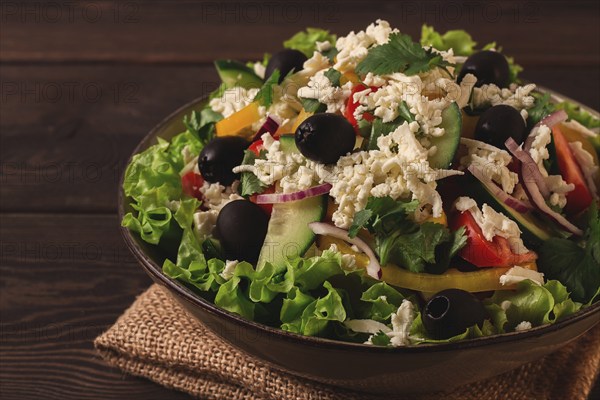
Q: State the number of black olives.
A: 7